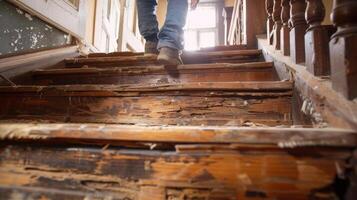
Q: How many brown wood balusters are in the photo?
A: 6